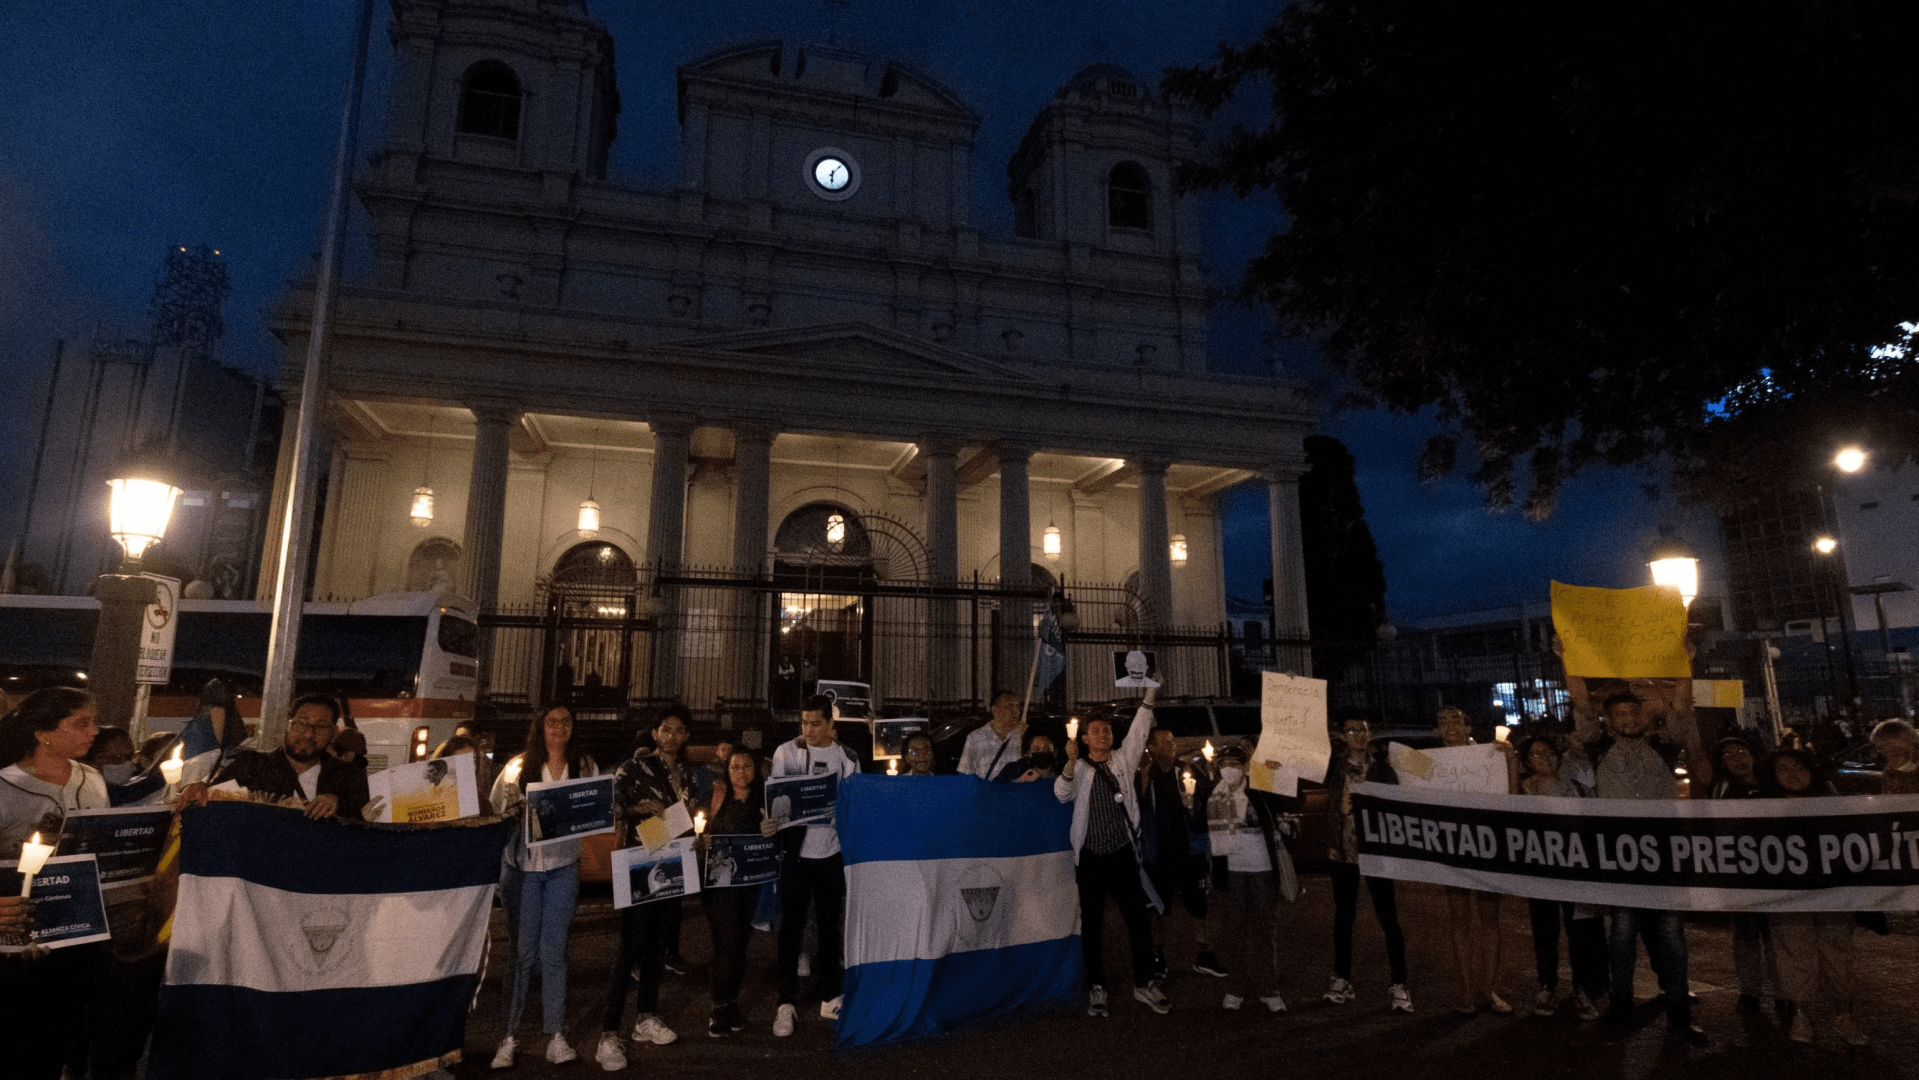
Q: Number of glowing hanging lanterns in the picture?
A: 5